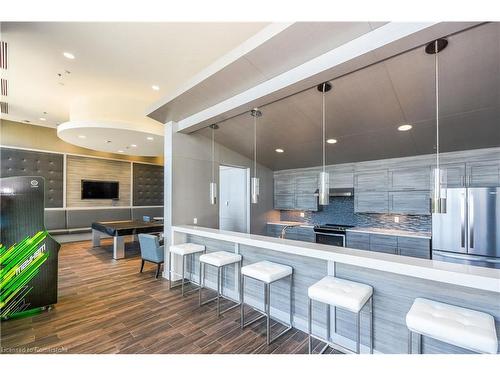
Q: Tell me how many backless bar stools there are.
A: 5